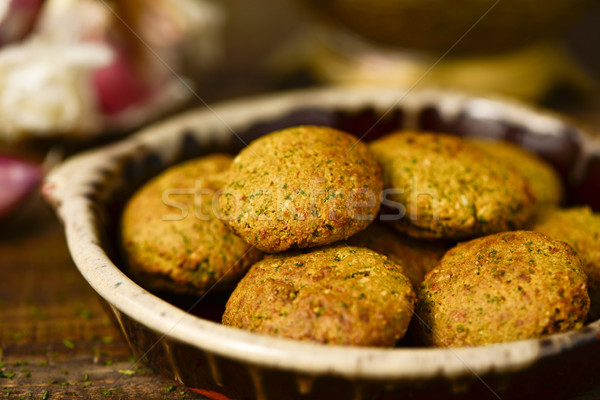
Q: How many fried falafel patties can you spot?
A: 8